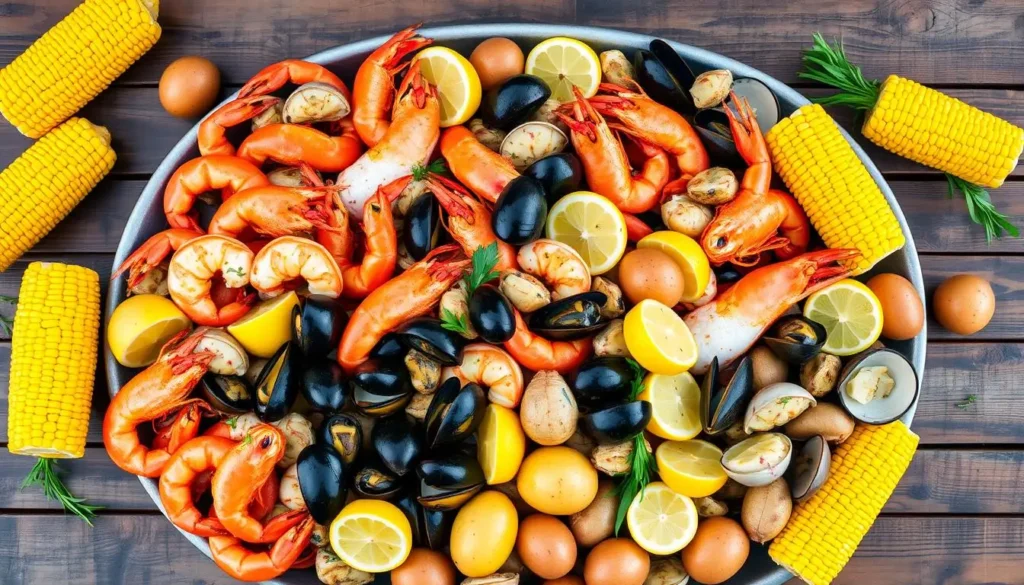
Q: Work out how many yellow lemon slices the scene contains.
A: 13